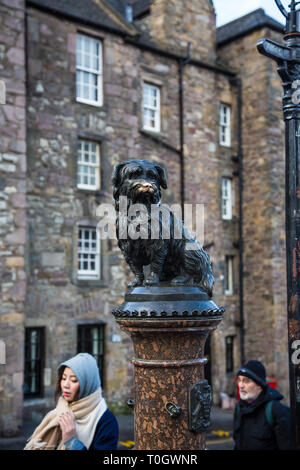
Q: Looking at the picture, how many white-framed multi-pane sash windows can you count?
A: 6